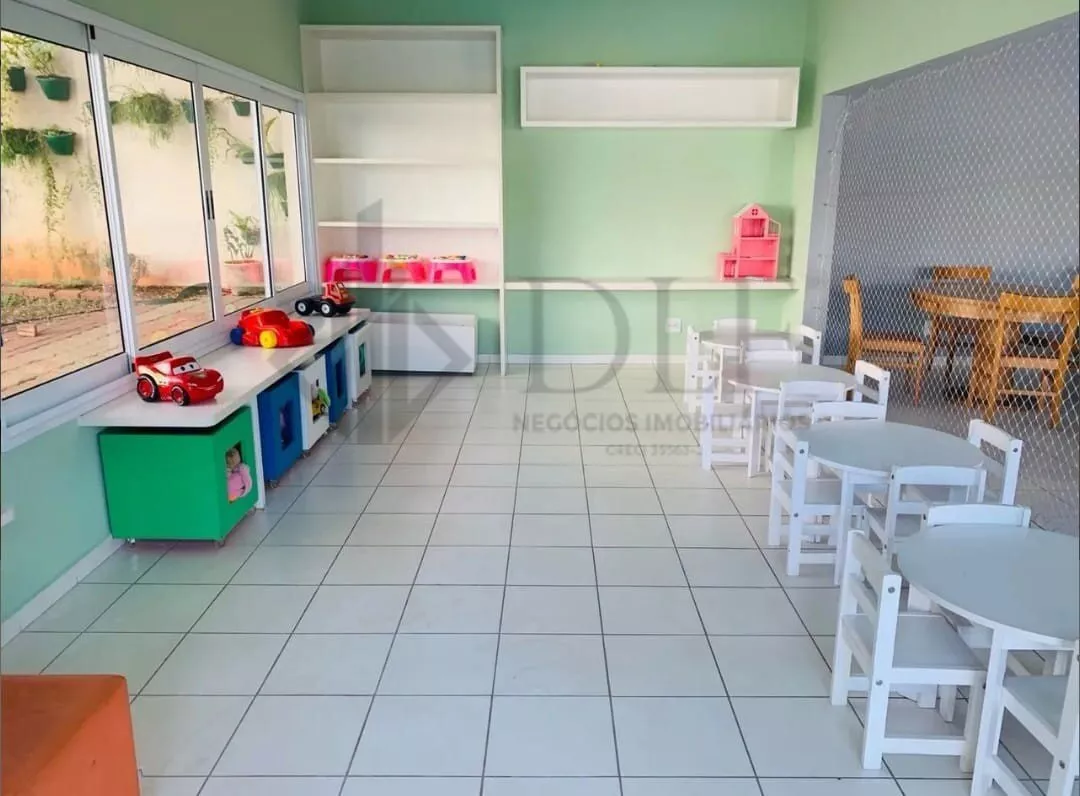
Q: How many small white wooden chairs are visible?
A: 15